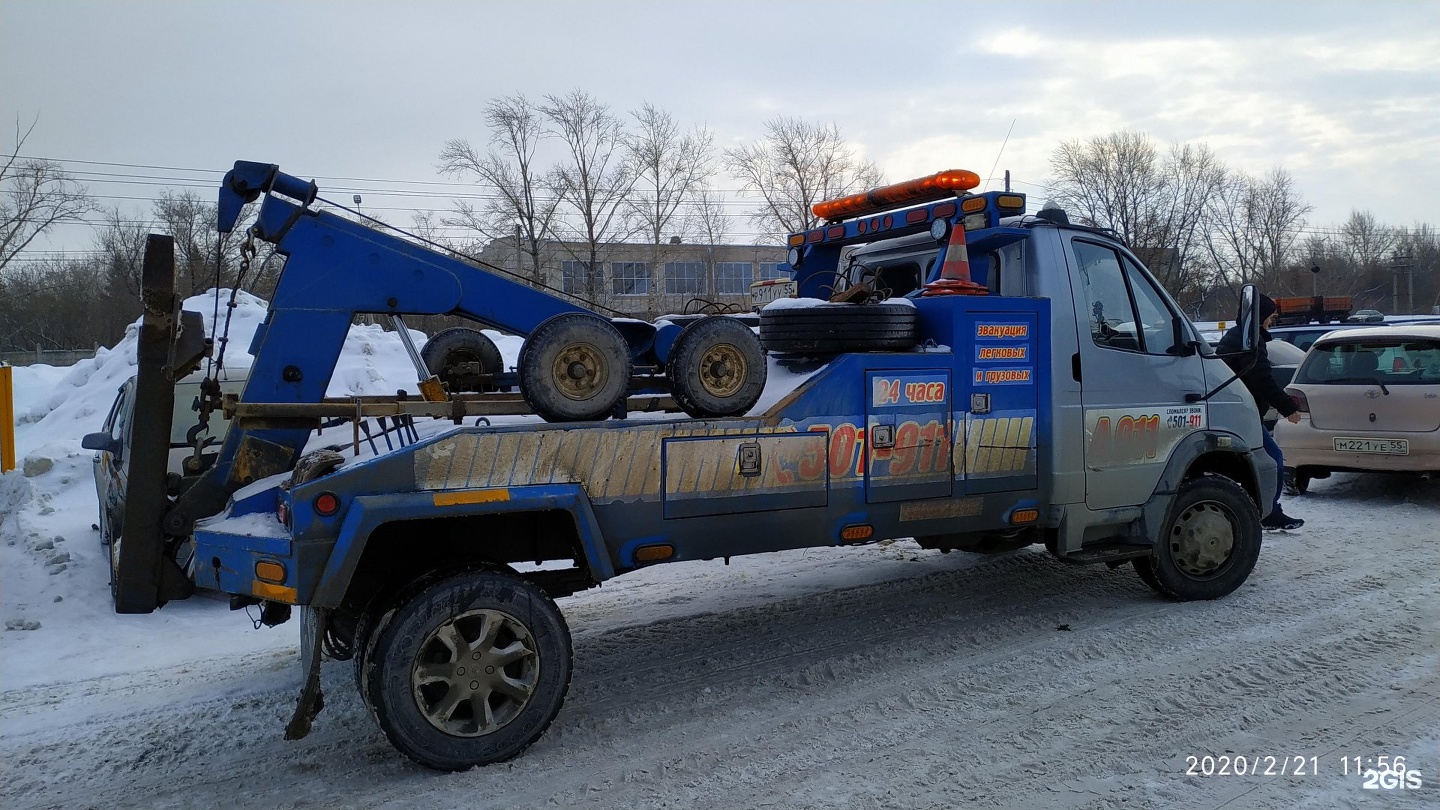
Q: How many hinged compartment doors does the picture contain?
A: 3